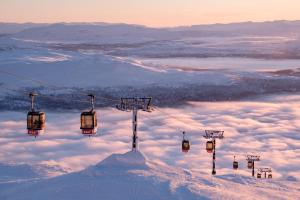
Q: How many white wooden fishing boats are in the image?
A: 0